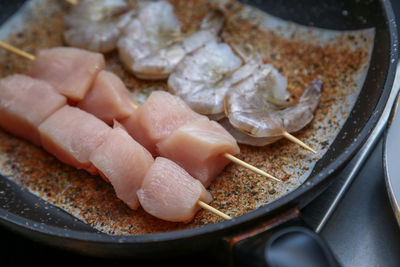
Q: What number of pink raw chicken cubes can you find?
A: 8